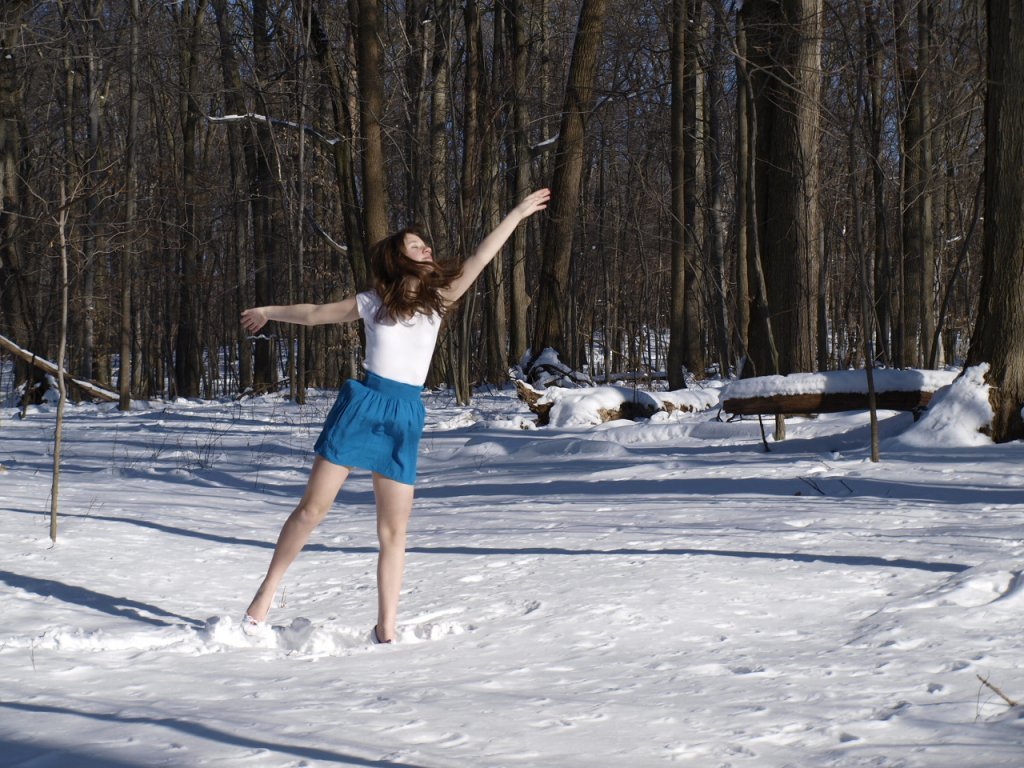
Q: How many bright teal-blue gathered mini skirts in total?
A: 1